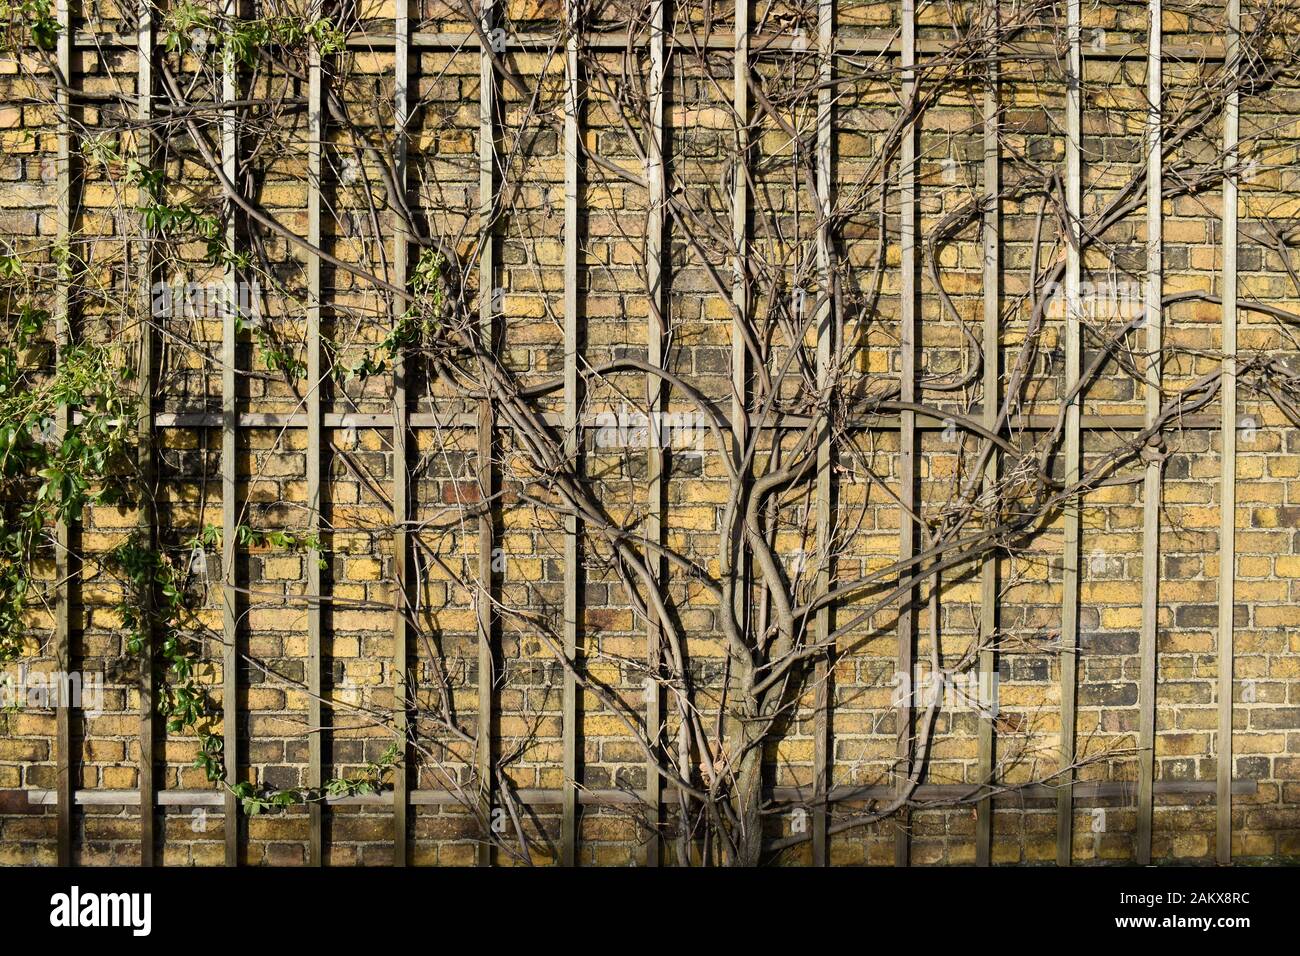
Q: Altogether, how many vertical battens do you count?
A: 15